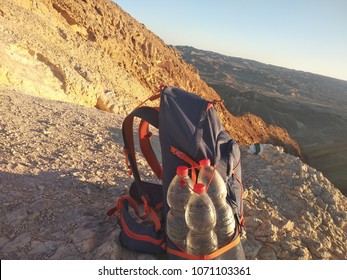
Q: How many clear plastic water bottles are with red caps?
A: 3